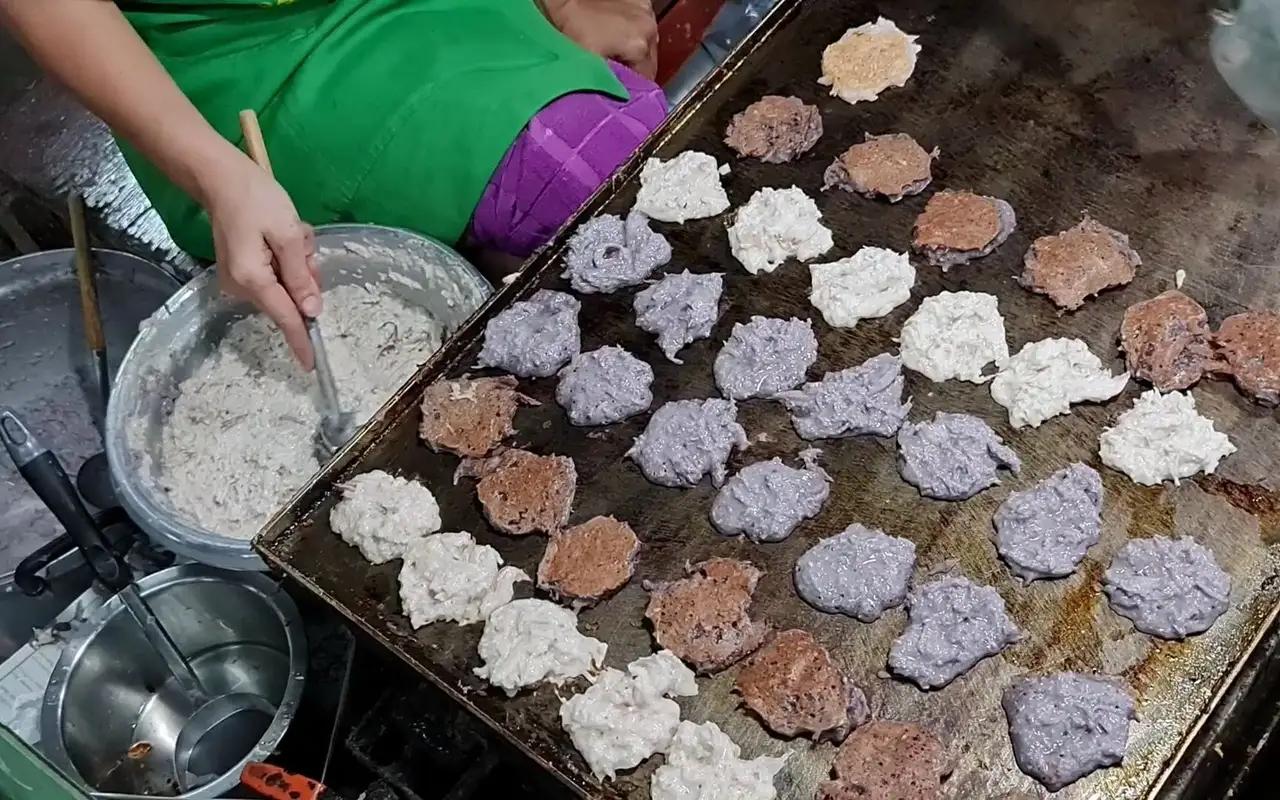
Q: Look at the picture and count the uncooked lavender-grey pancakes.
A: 14